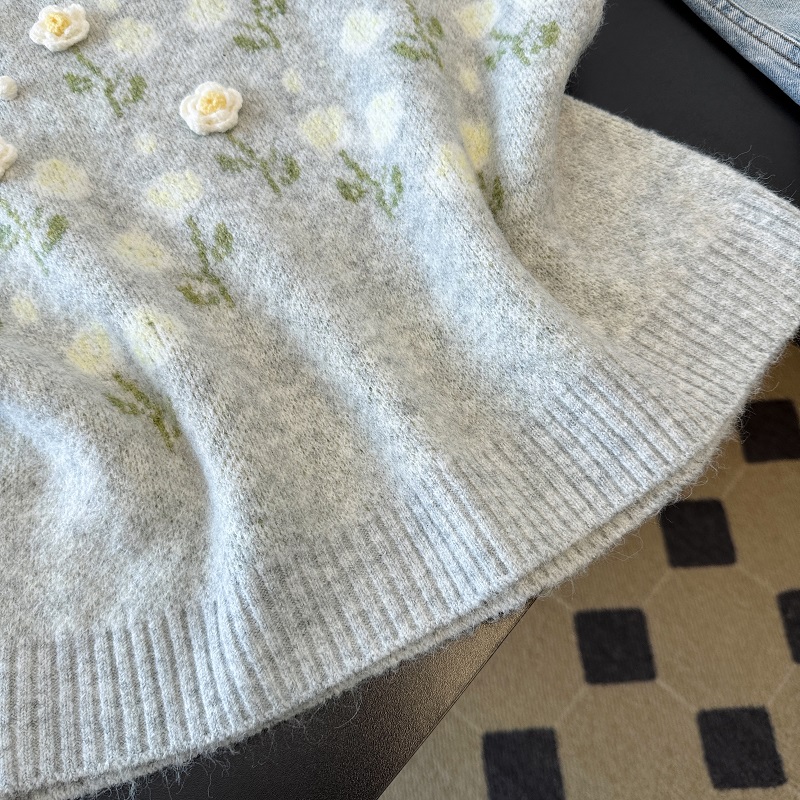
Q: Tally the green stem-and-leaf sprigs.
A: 10